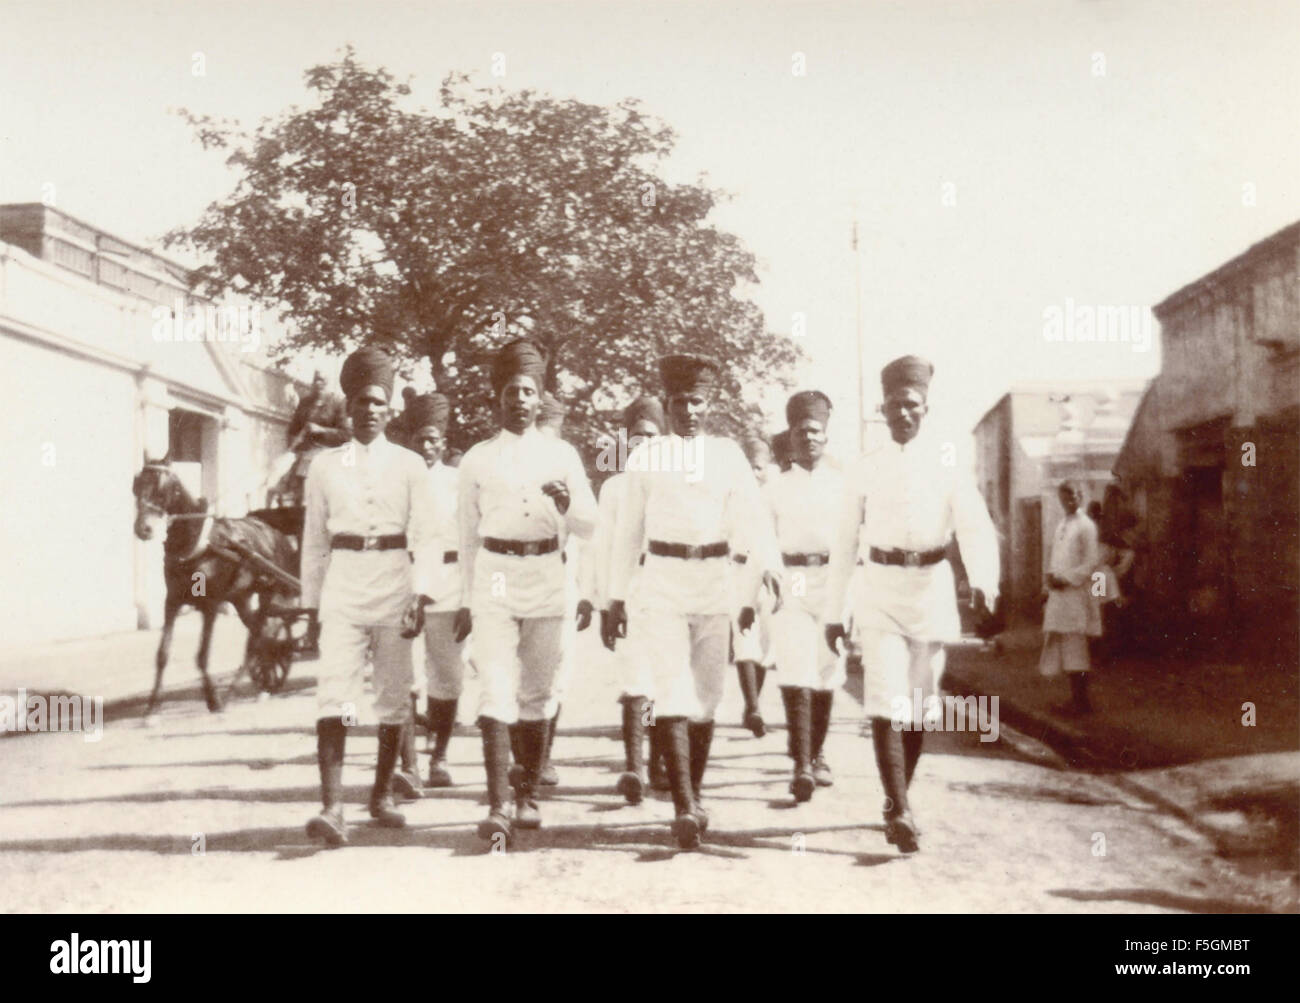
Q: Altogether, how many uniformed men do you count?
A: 9